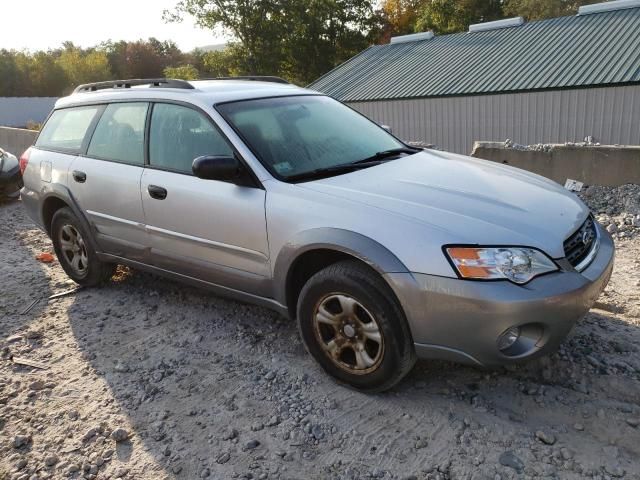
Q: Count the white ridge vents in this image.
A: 3